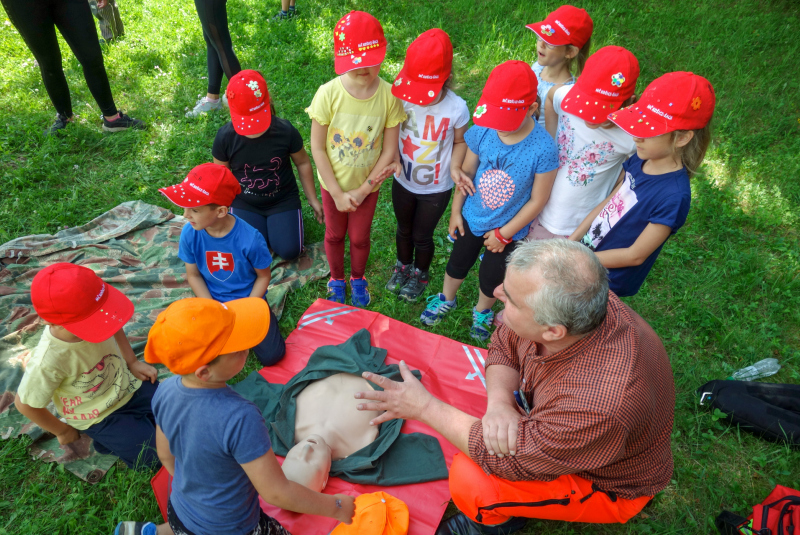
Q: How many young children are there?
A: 10